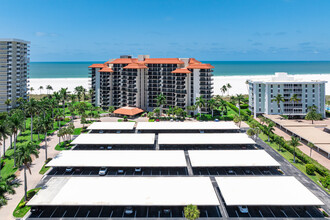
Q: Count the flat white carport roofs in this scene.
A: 8